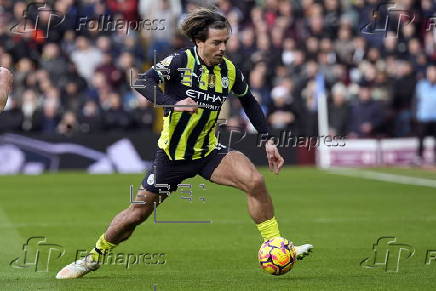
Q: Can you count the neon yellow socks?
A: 2